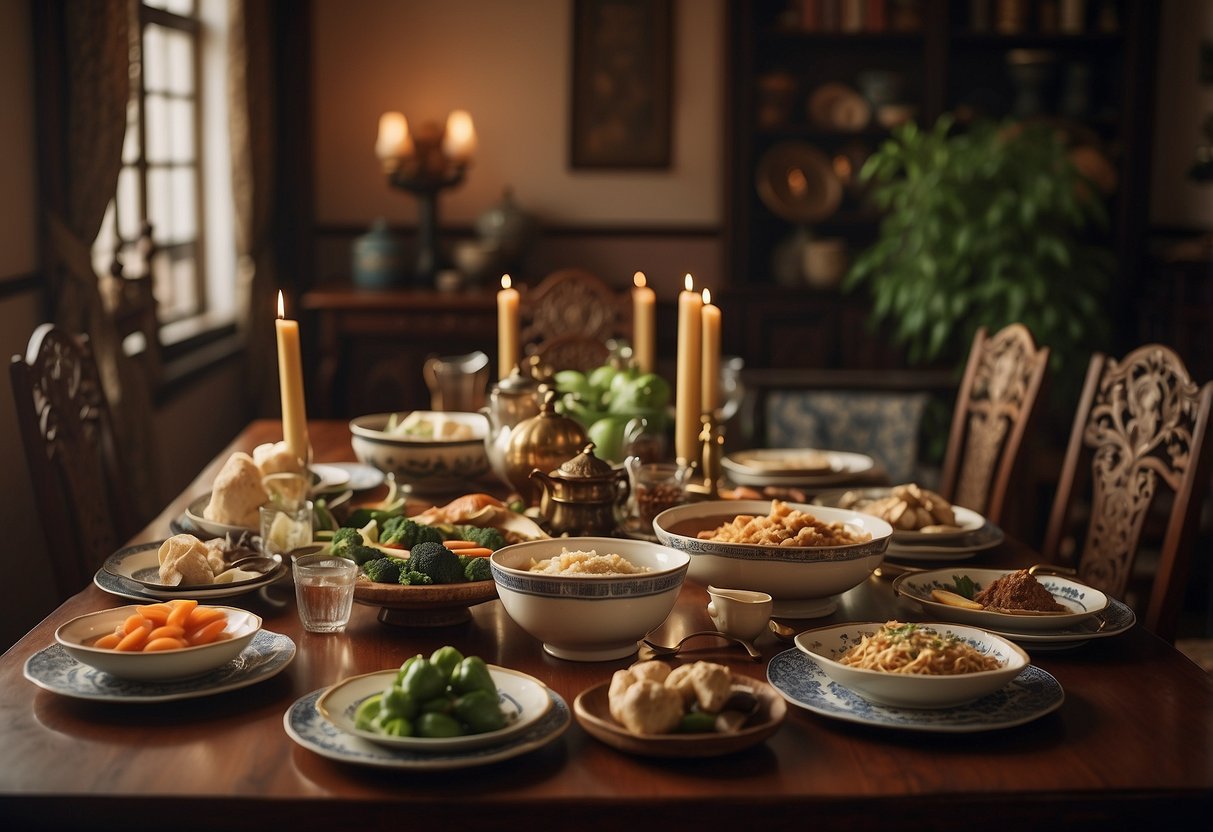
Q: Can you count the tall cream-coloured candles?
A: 5